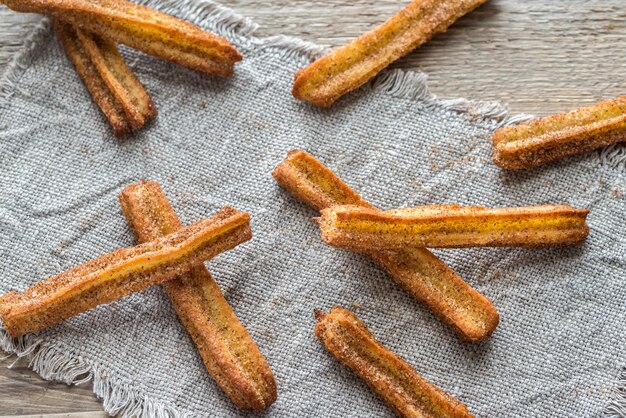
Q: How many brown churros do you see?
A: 9